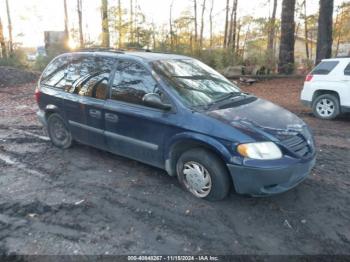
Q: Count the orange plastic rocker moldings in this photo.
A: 0